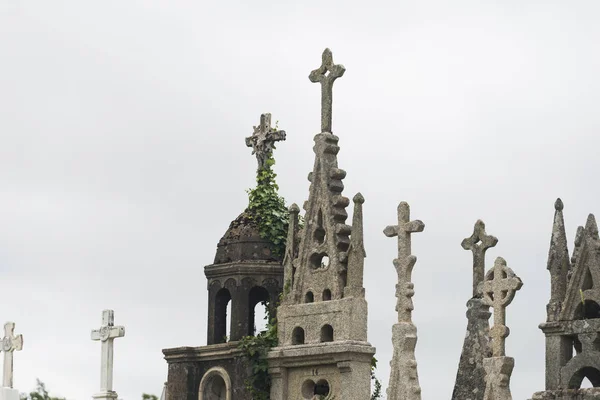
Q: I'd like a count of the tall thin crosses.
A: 7